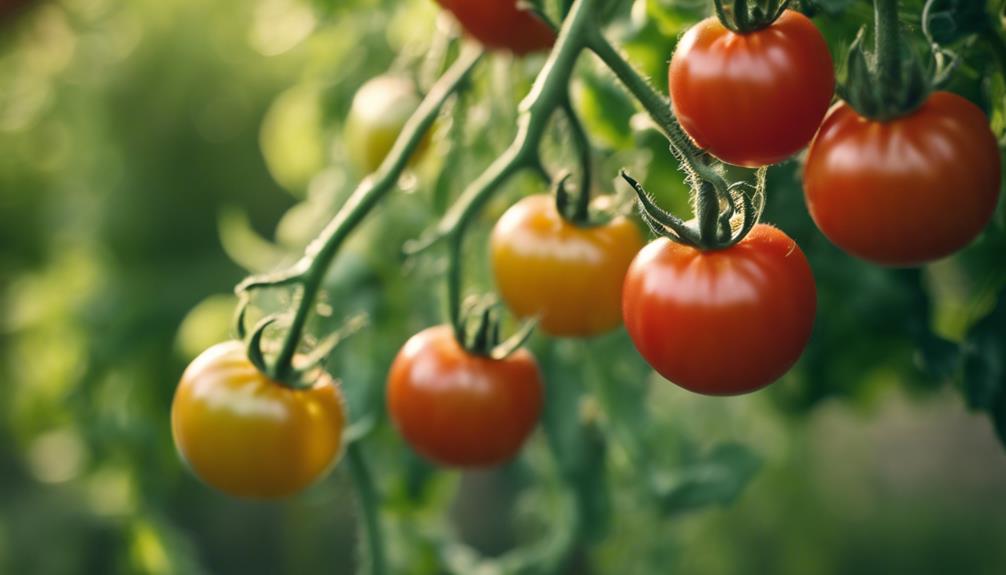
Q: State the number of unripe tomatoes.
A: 3